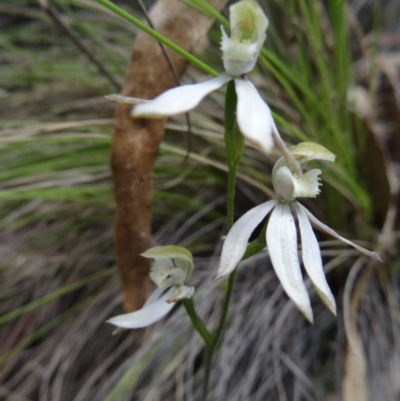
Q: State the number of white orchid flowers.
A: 3